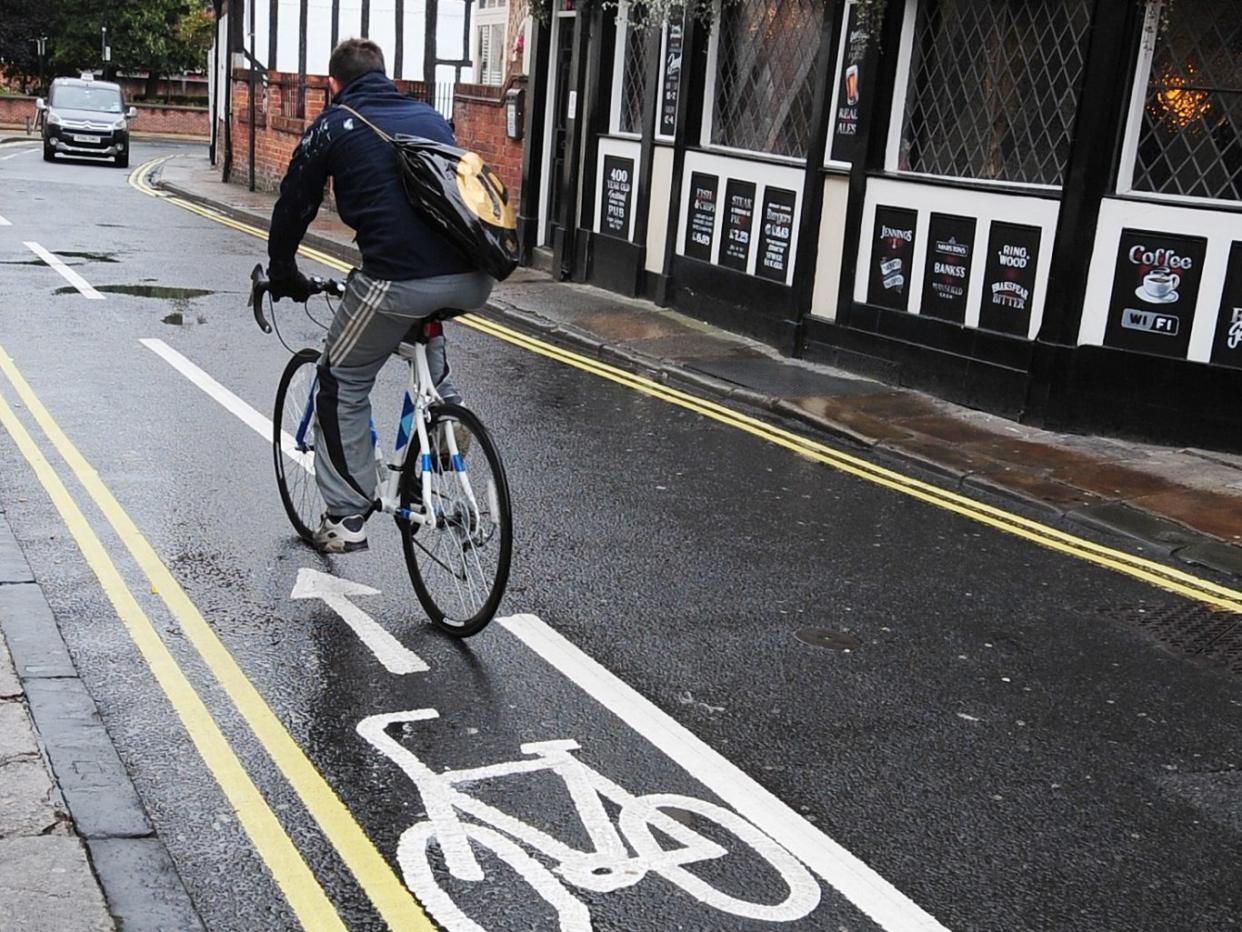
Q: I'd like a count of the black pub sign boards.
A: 11